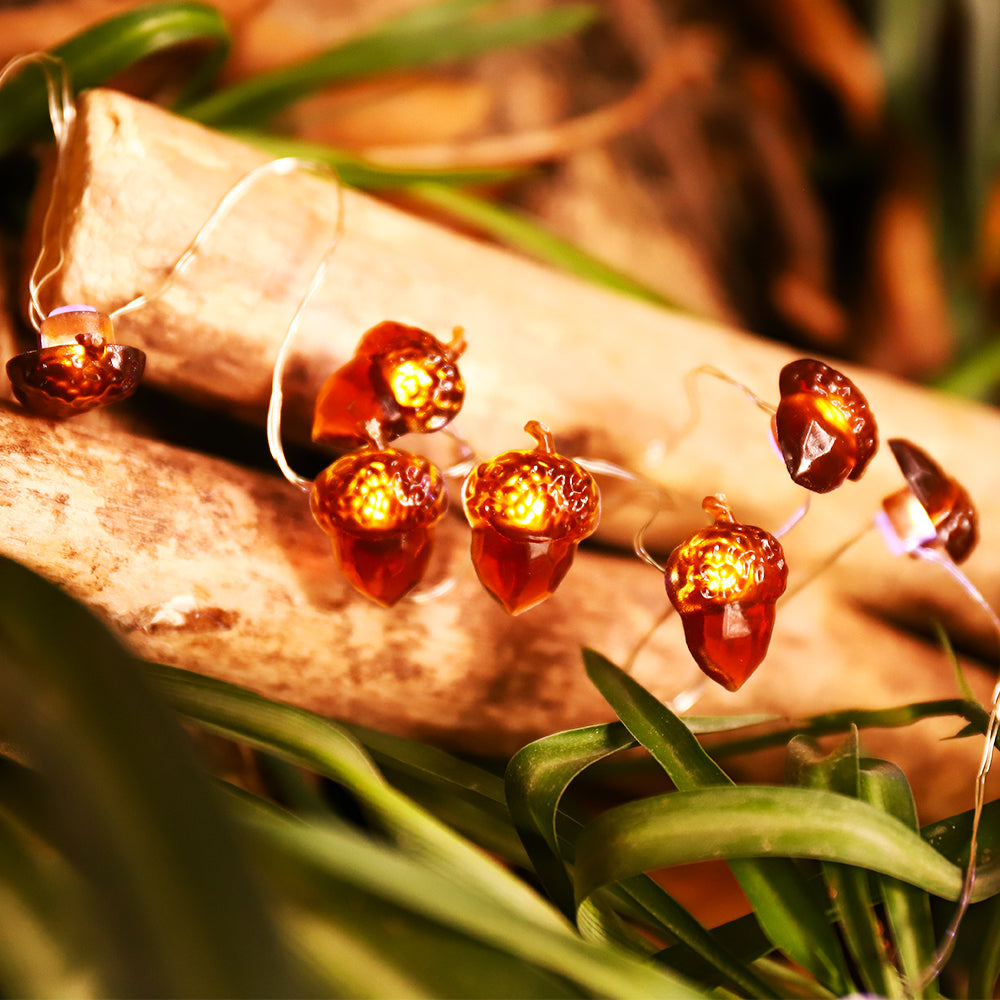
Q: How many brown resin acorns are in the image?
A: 7